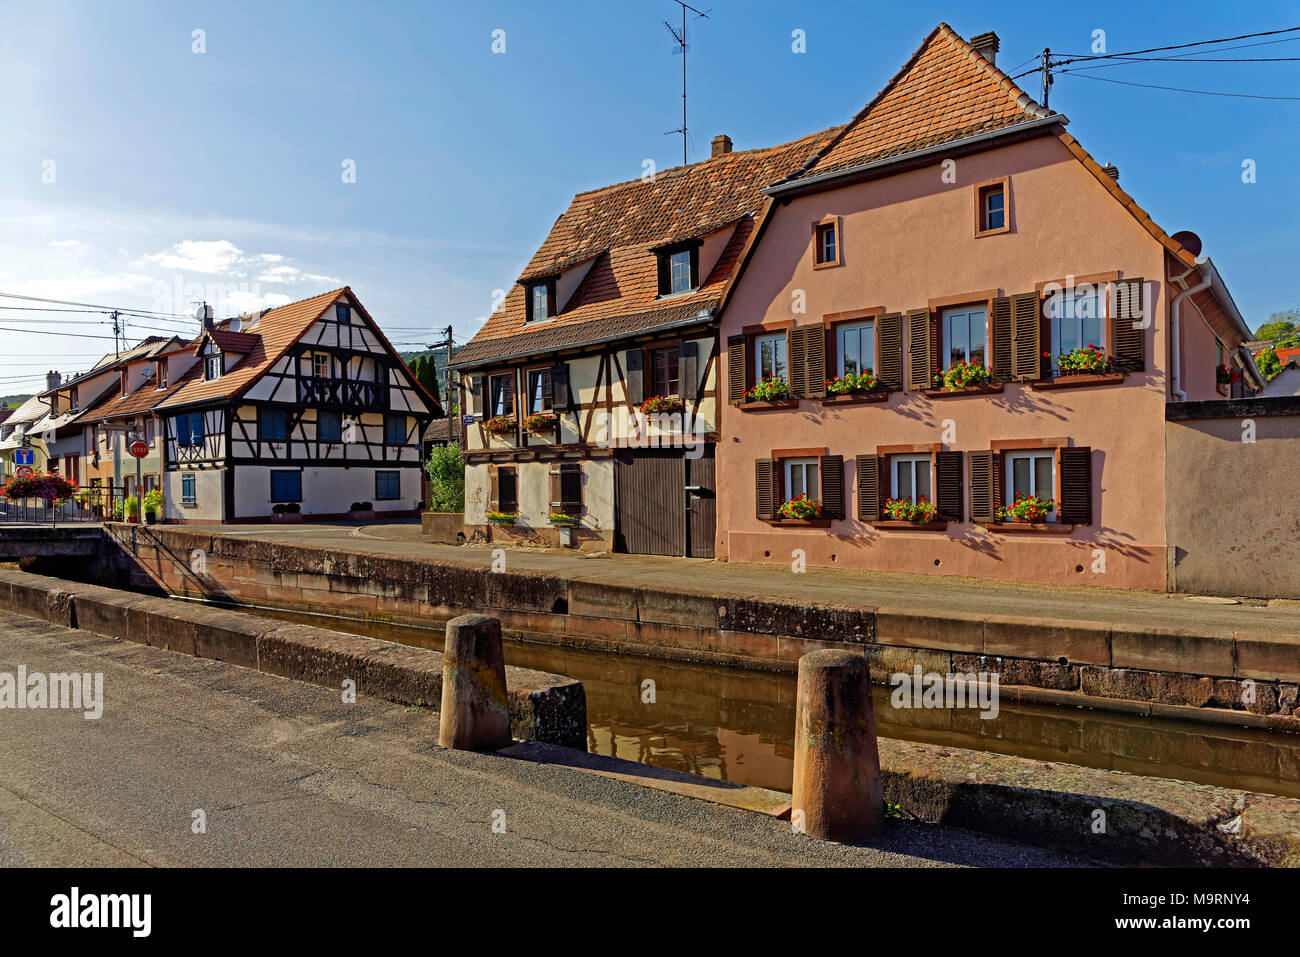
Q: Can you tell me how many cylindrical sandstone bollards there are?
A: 2